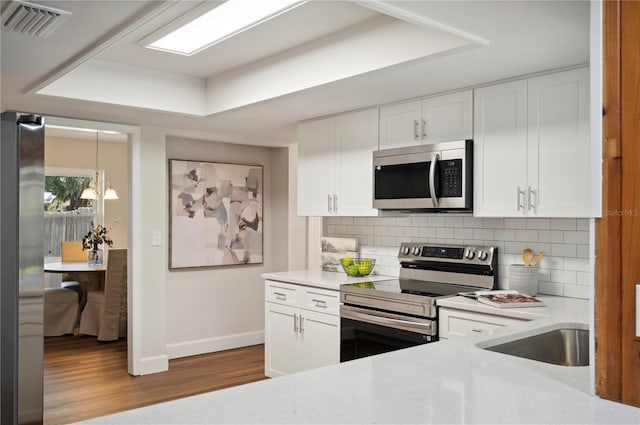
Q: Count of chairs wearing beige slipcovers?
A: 2